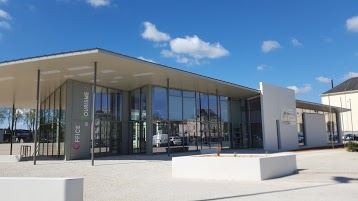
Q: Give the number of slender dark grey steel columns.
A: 5